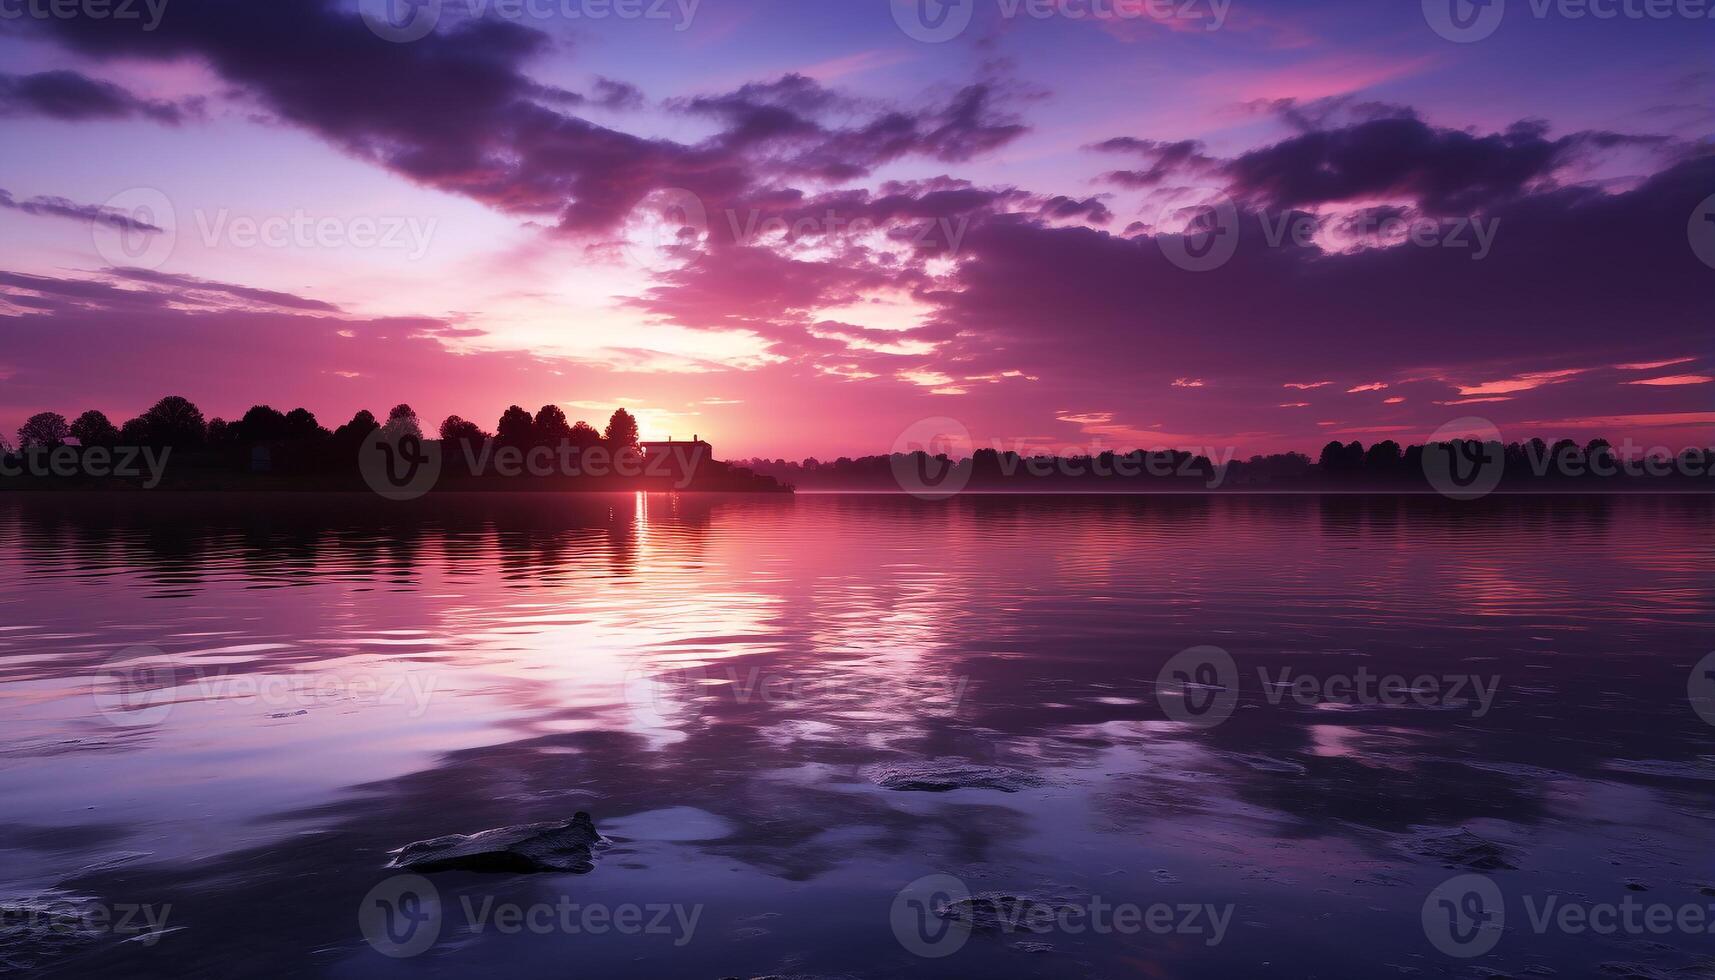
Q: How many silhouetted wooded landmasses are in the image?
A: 2